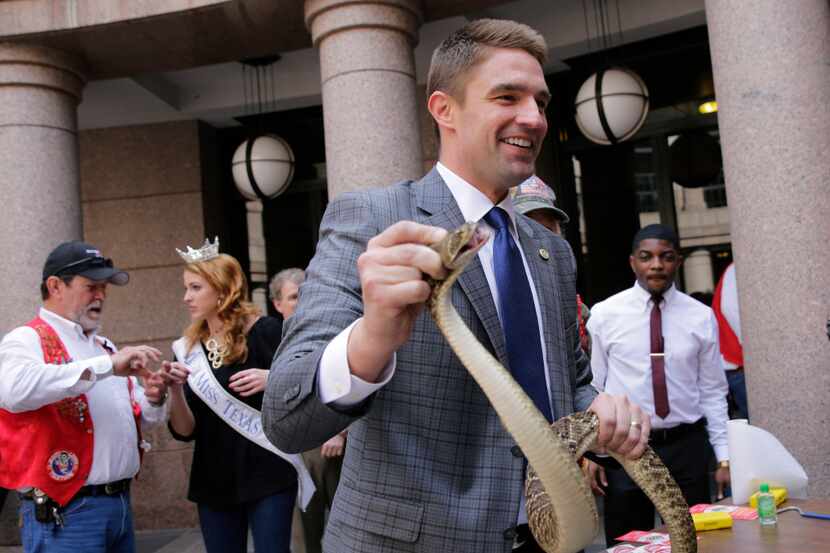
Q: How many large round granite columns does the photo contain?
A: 3